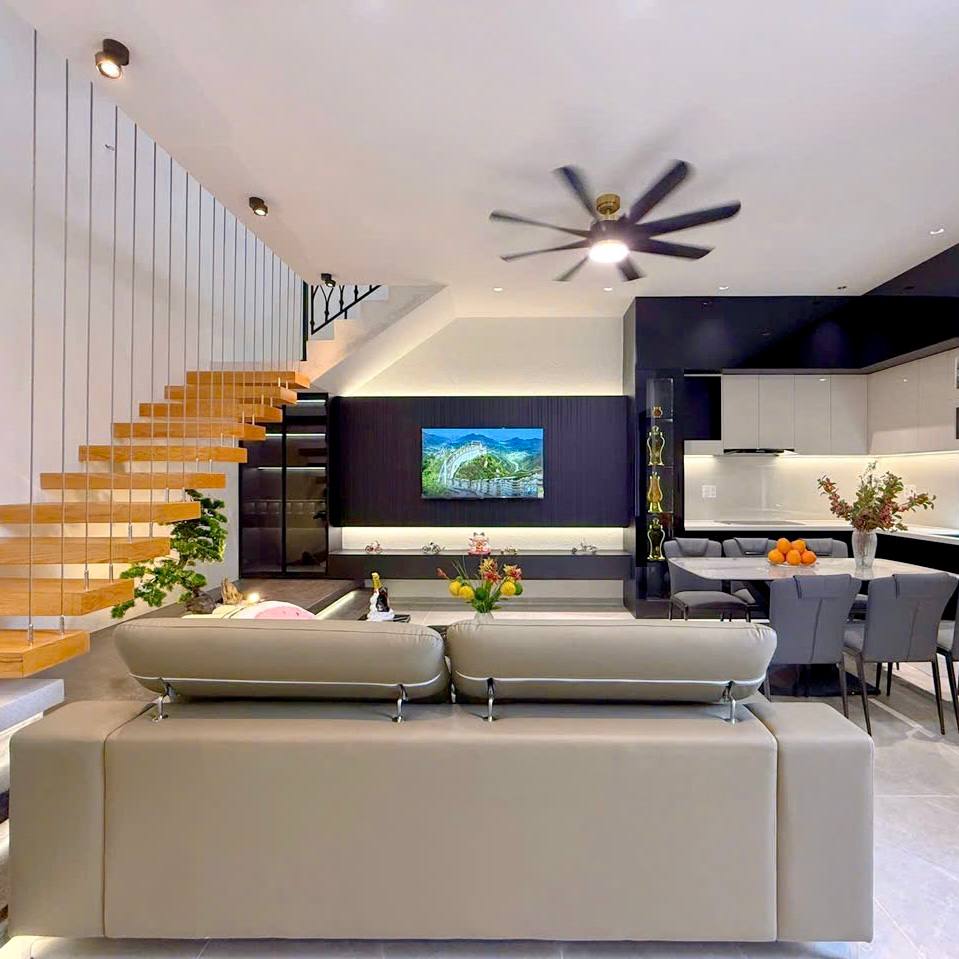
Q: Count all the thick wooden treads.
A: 10